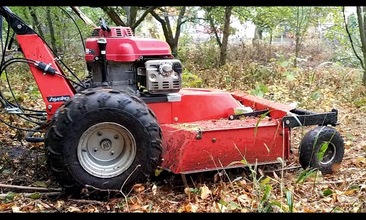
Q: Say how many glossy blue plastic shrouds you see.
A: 0